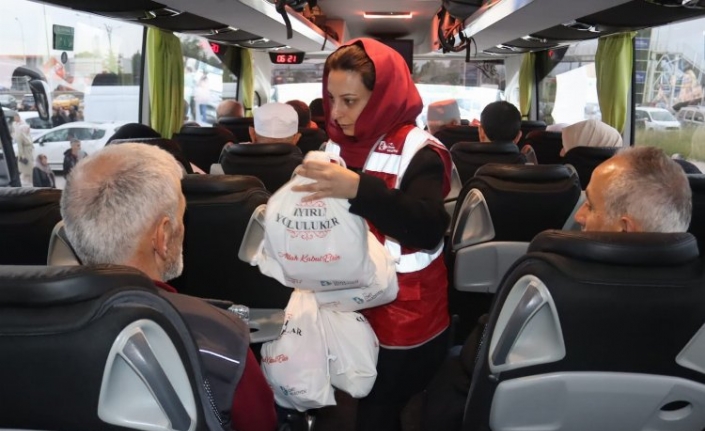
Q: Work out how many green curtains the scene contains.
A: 4